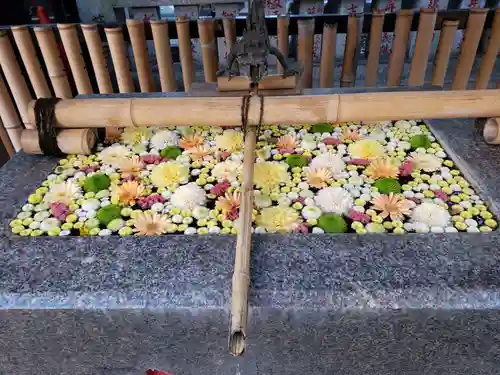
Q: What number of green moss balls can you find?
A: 8